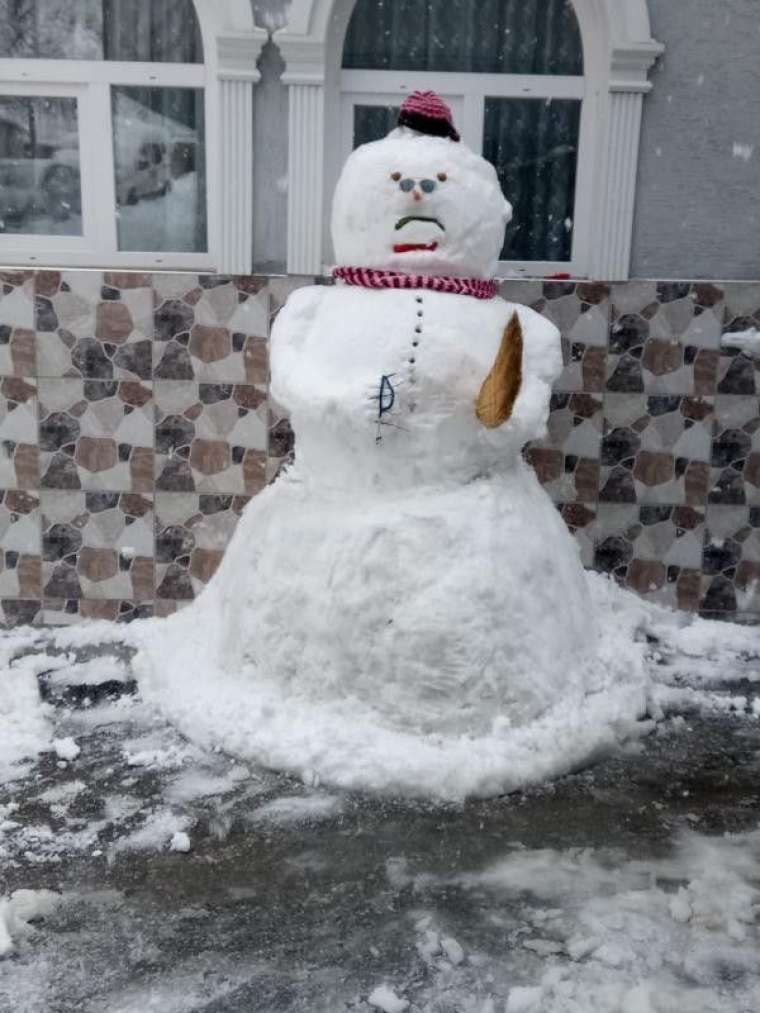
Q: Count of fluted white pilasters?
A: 3